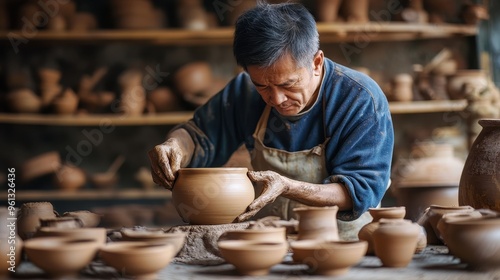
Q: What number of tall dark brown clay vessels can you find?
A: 1